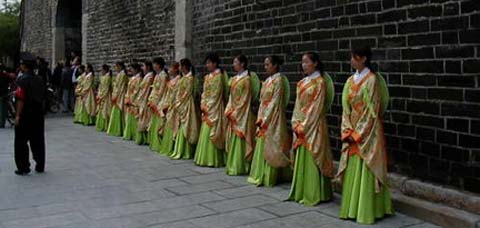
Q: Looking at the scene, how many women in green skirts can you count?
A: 14